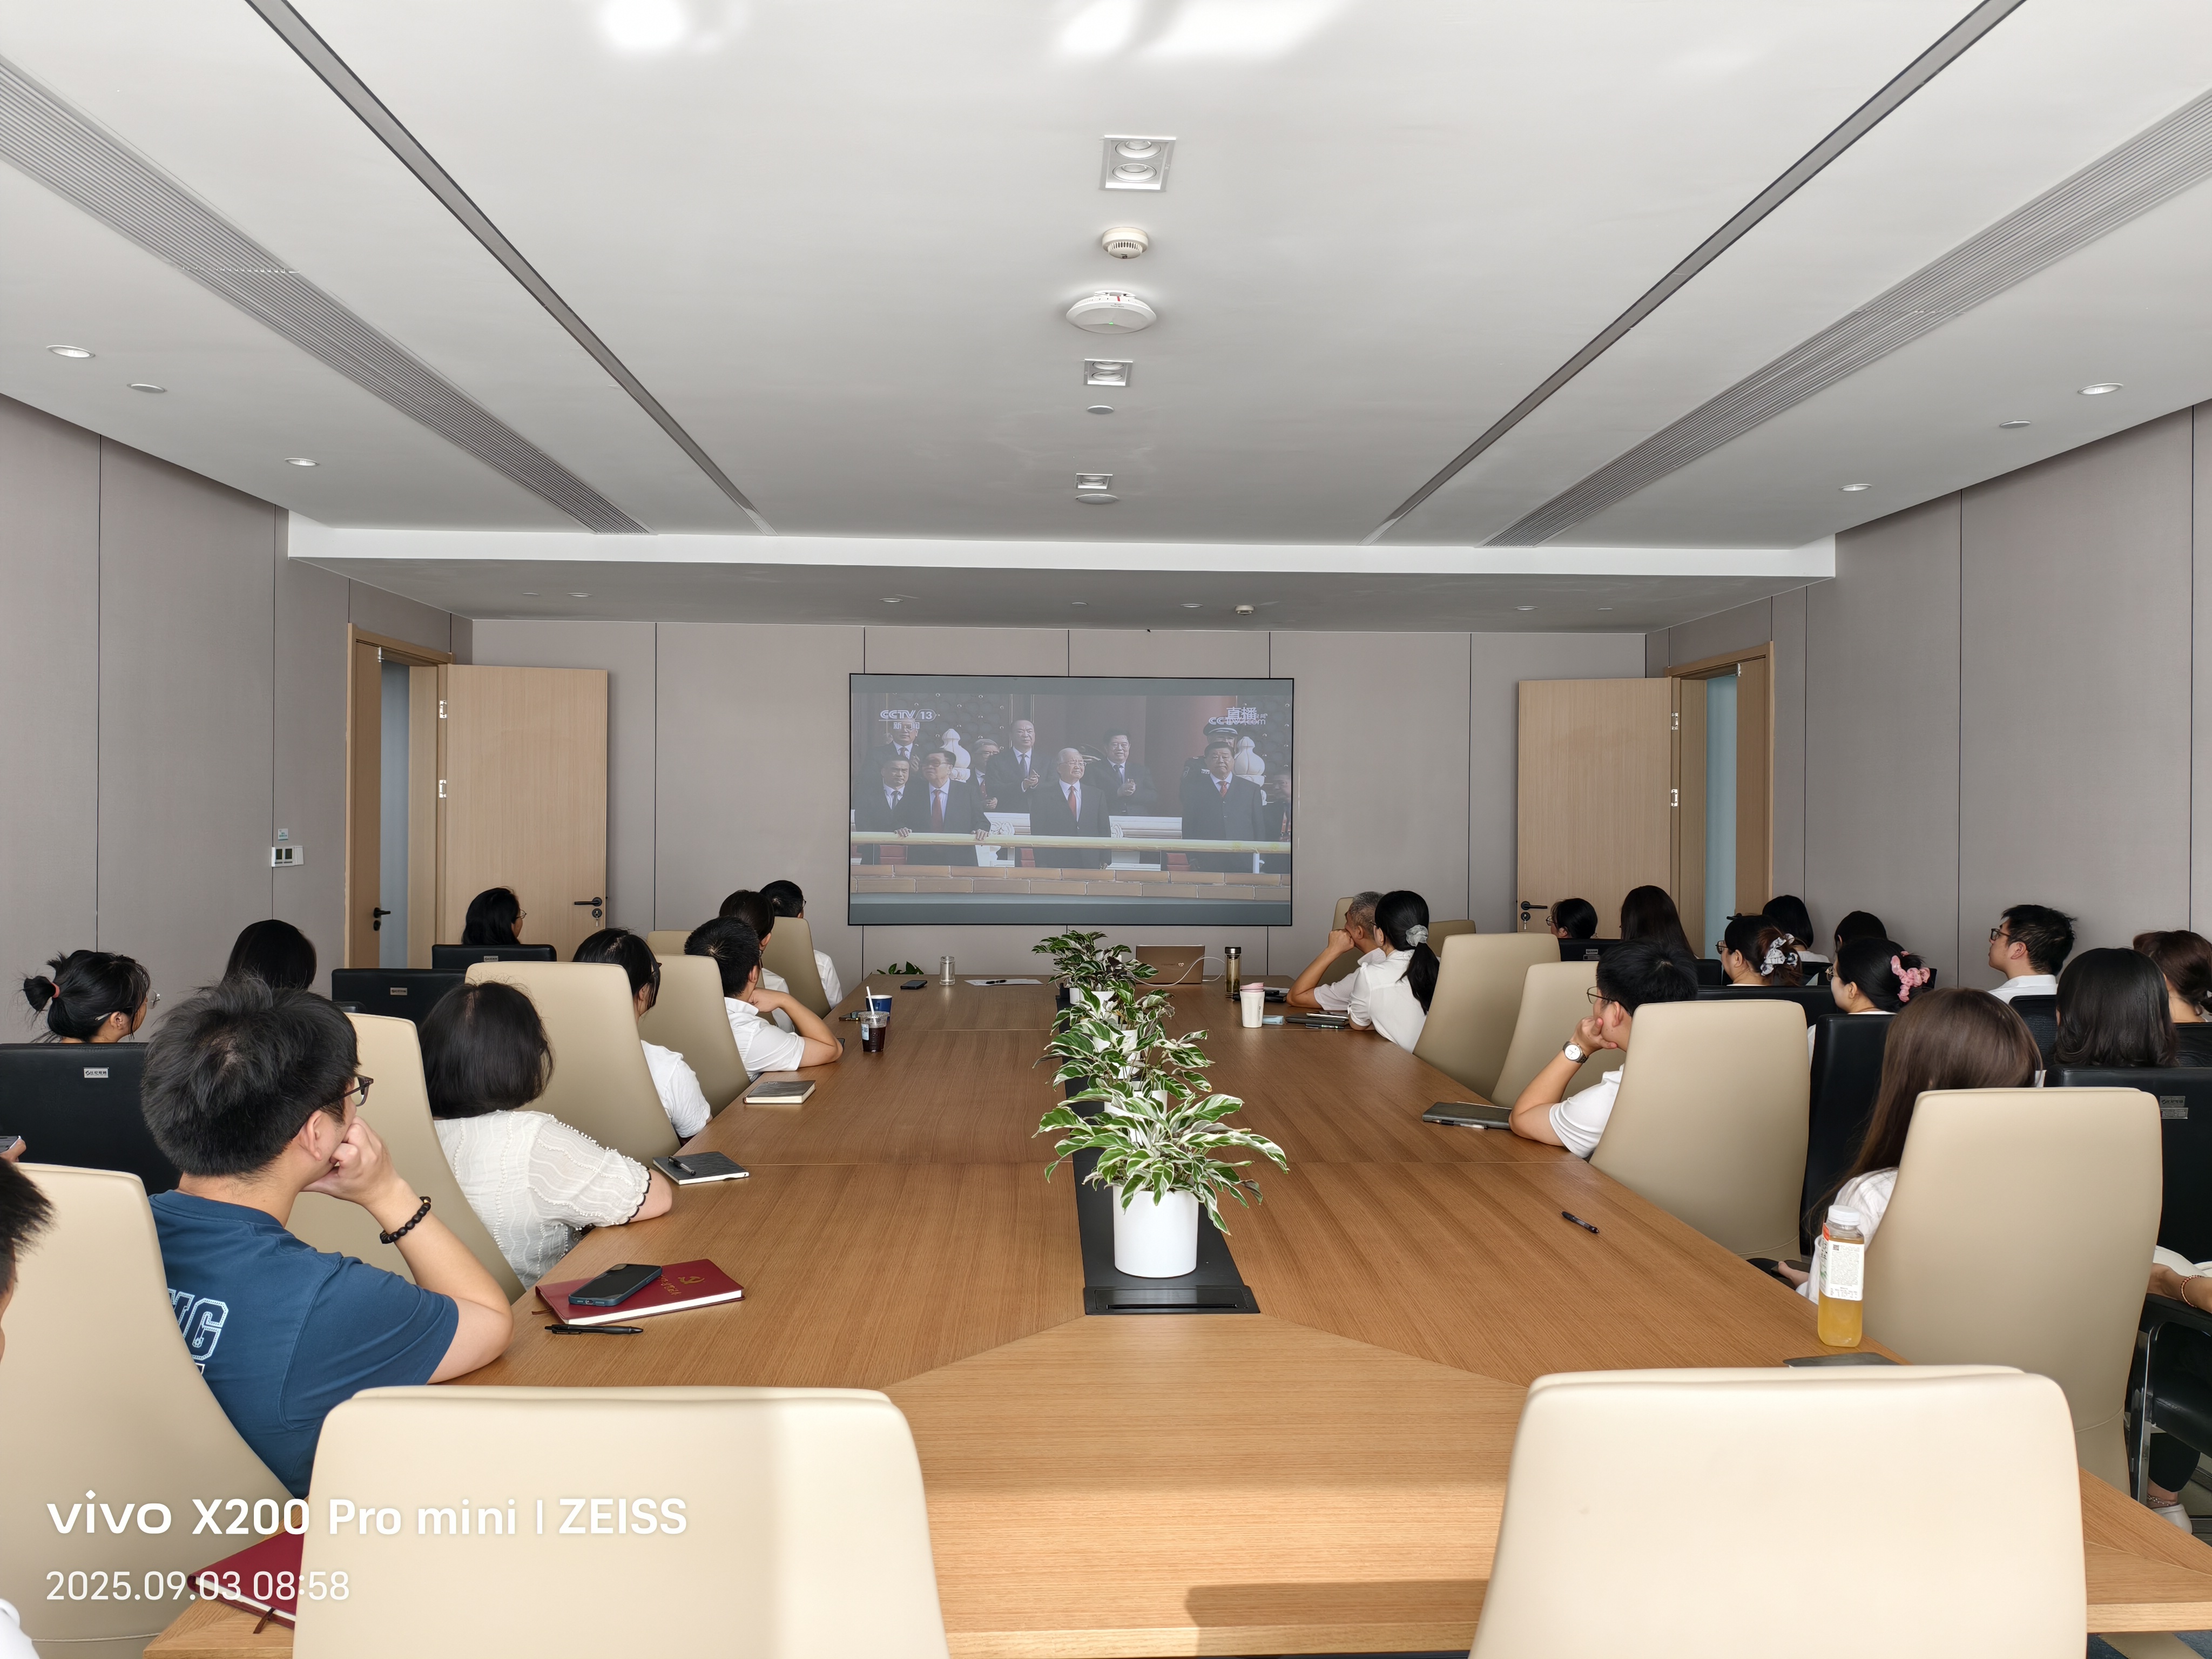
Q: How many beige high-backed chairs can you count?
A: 14